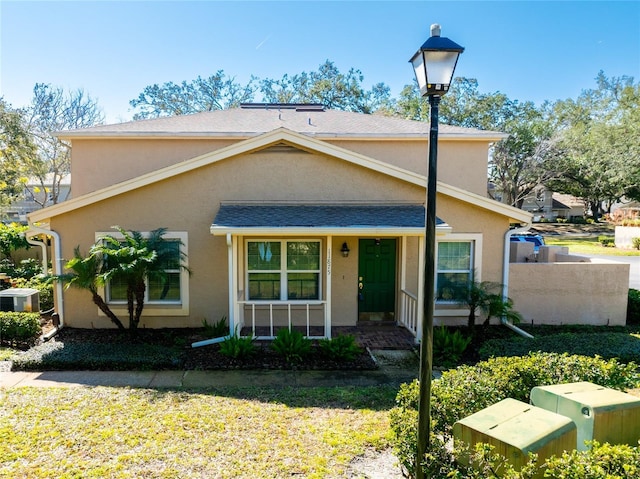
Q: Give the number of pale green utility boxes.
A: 2